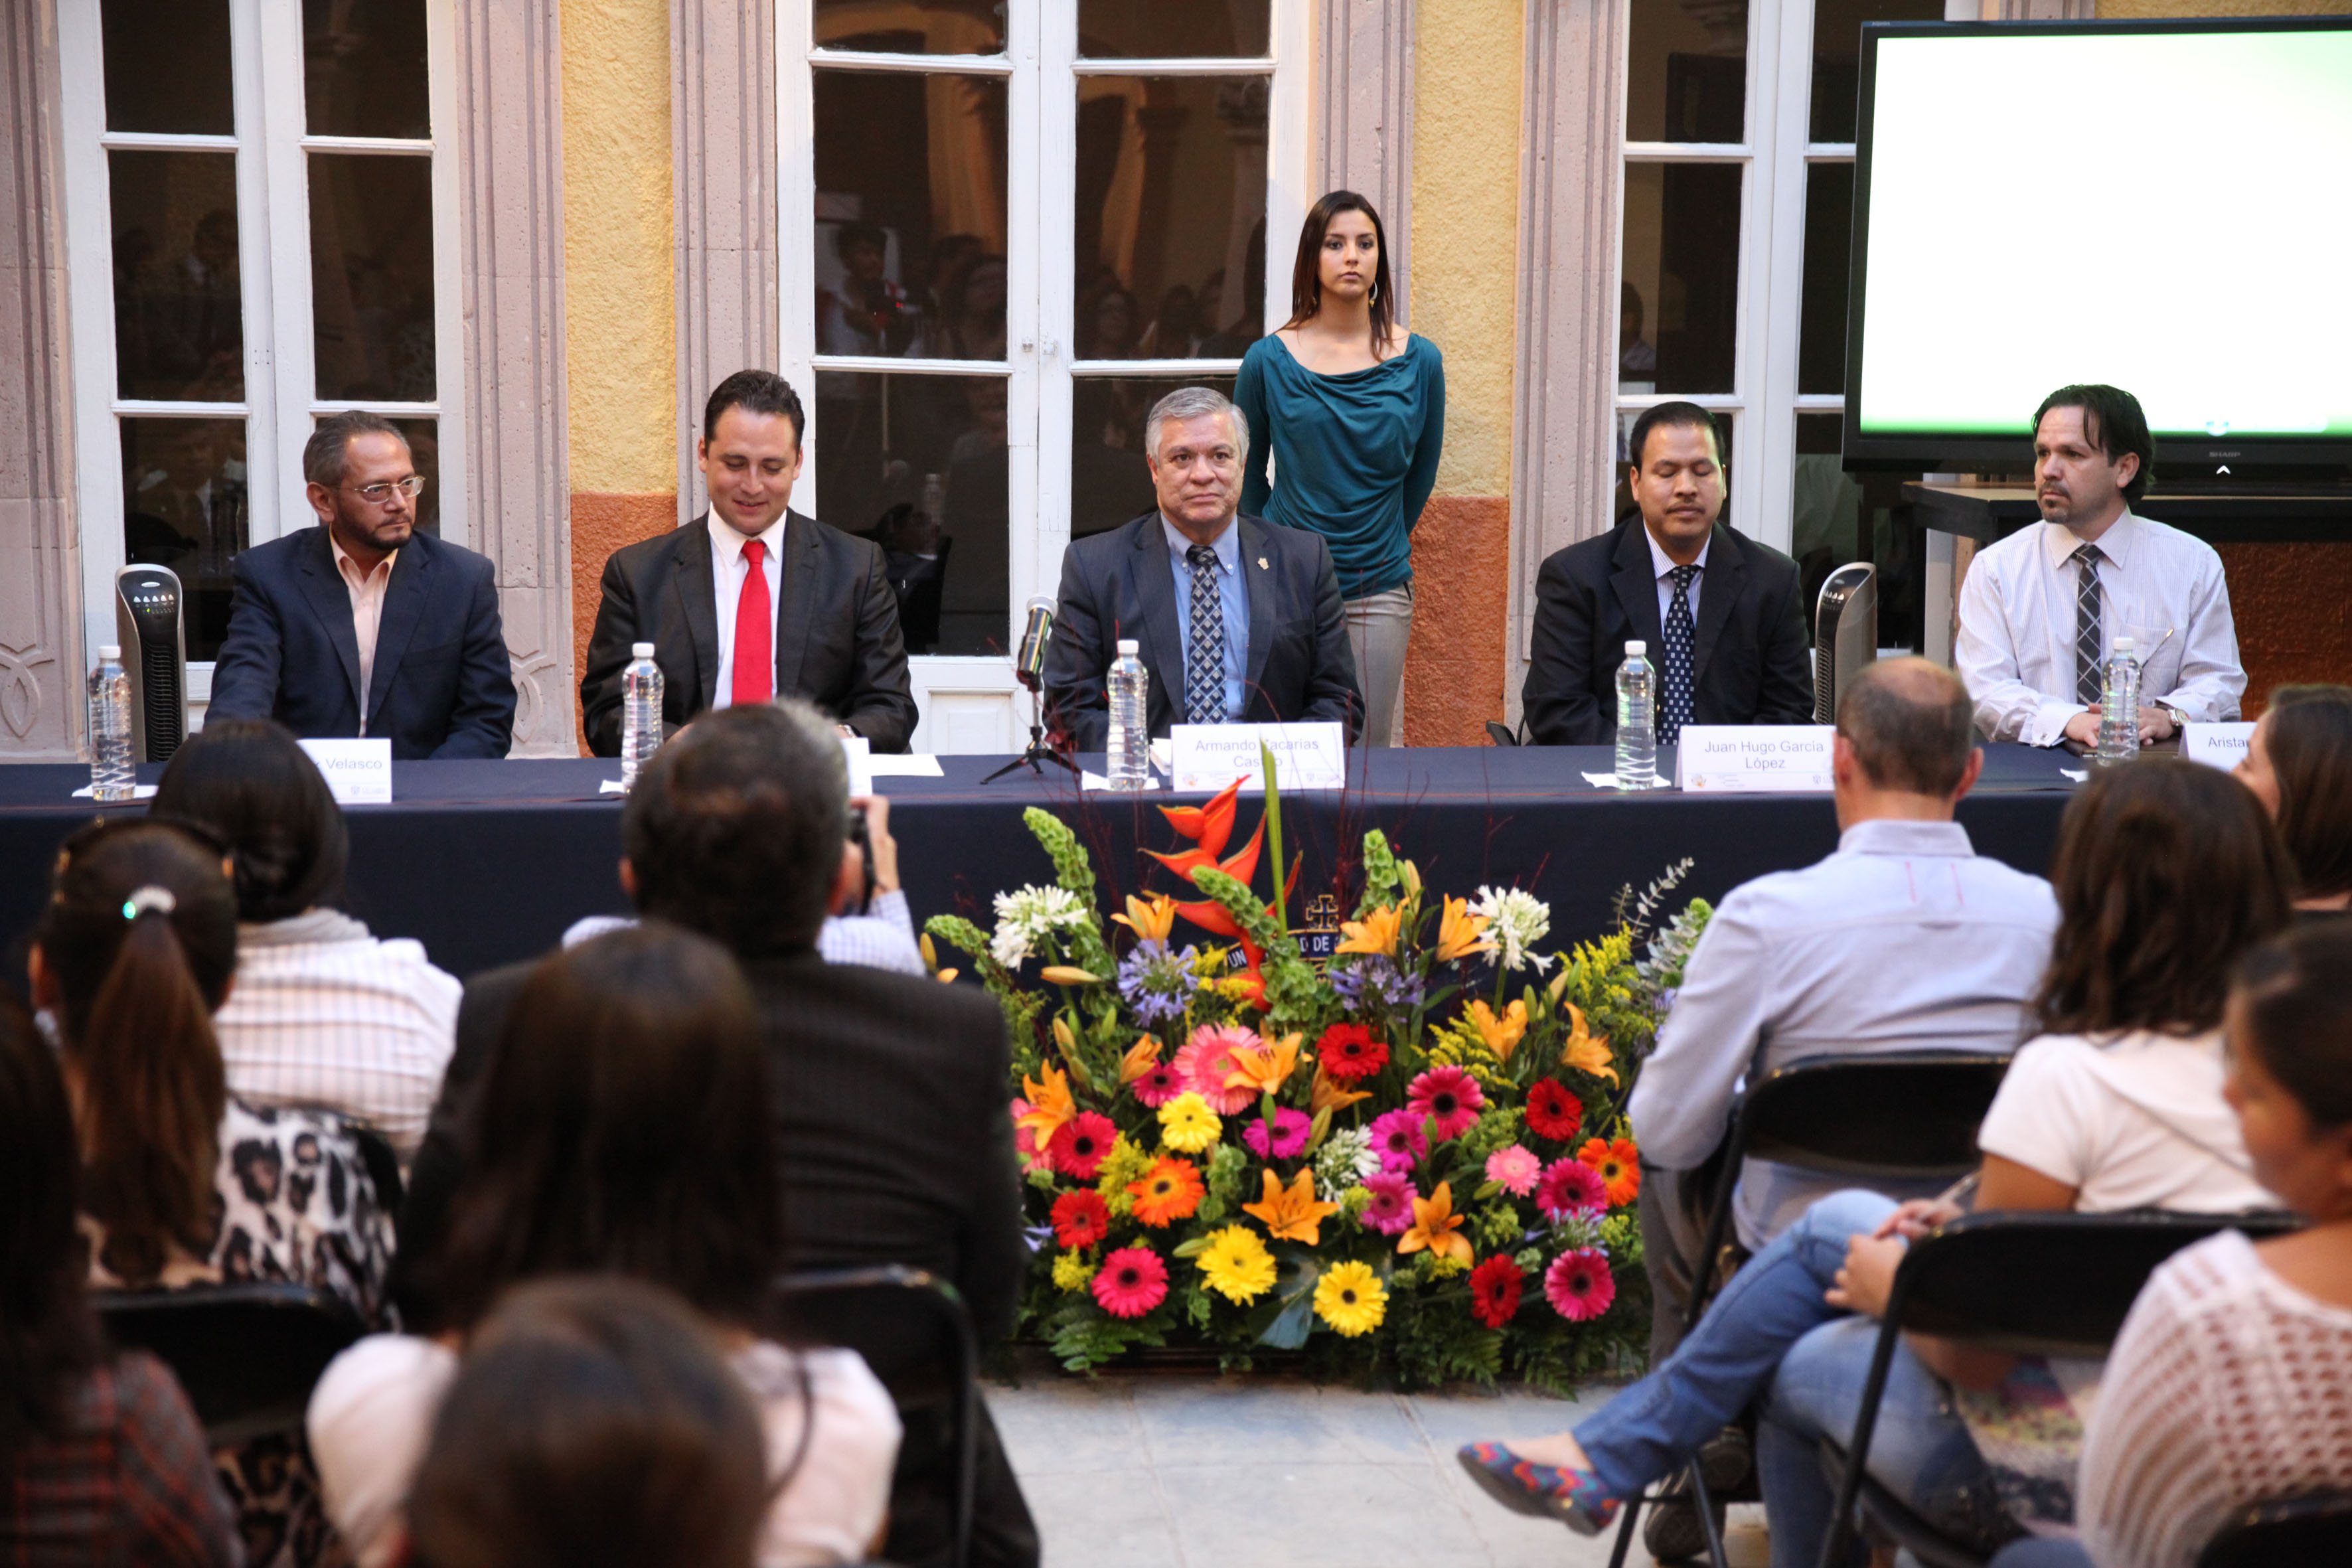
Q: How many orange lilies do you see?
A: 11